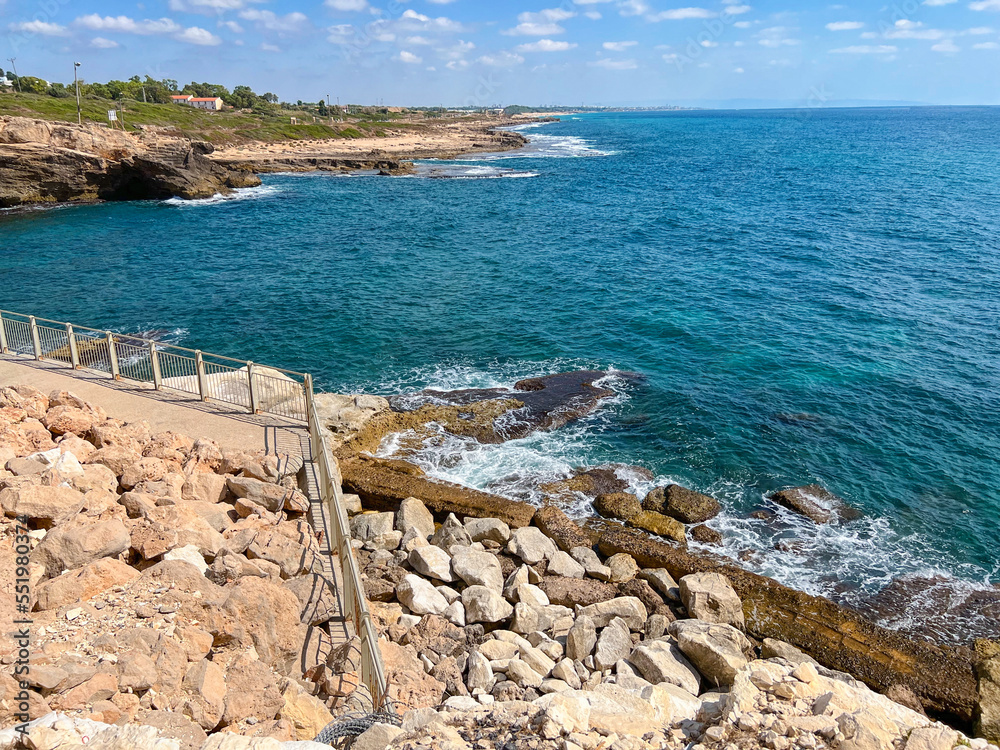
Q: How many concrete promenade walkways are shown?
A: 1